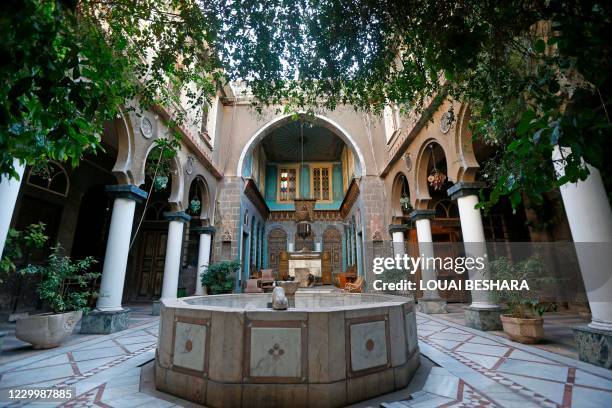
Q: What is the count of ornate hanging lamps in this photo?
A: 5